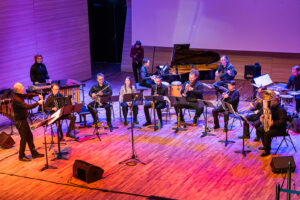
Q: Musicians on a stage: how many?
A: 14